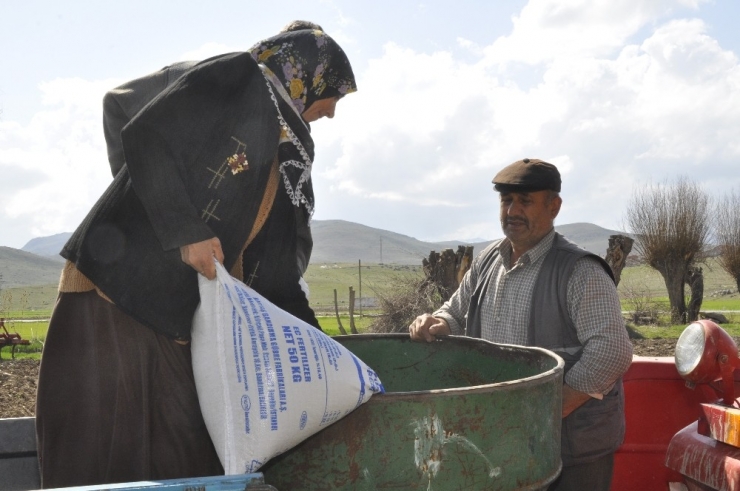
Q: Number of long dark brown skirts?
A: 1